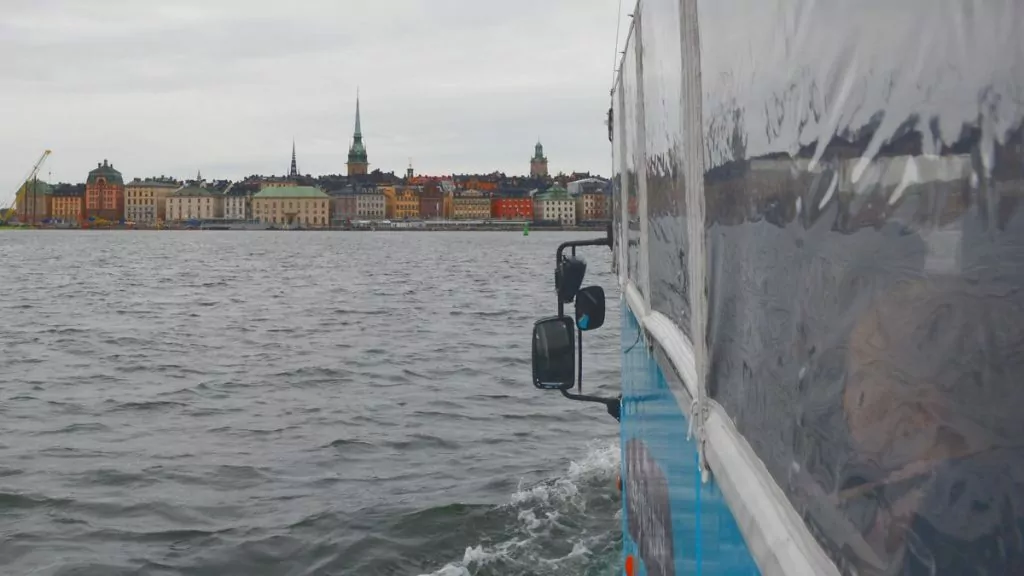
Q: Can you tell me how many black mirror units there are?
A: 3